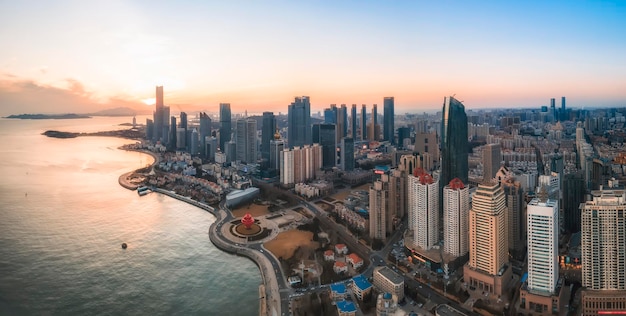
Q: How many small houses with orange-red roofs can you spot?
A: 4